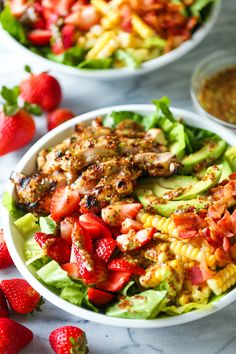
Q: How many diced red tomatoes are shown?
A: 0